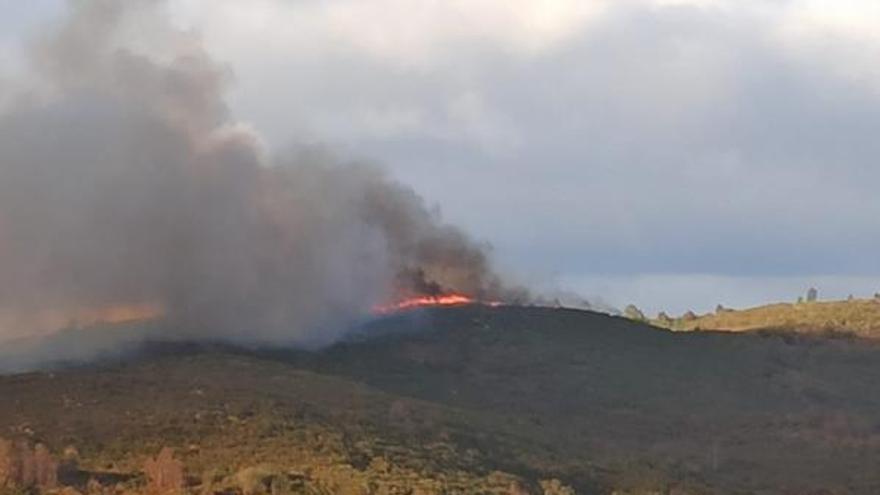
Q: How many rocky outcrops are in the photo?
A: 0